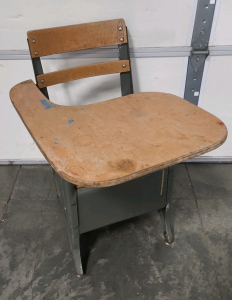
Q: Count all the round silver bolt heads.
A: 6